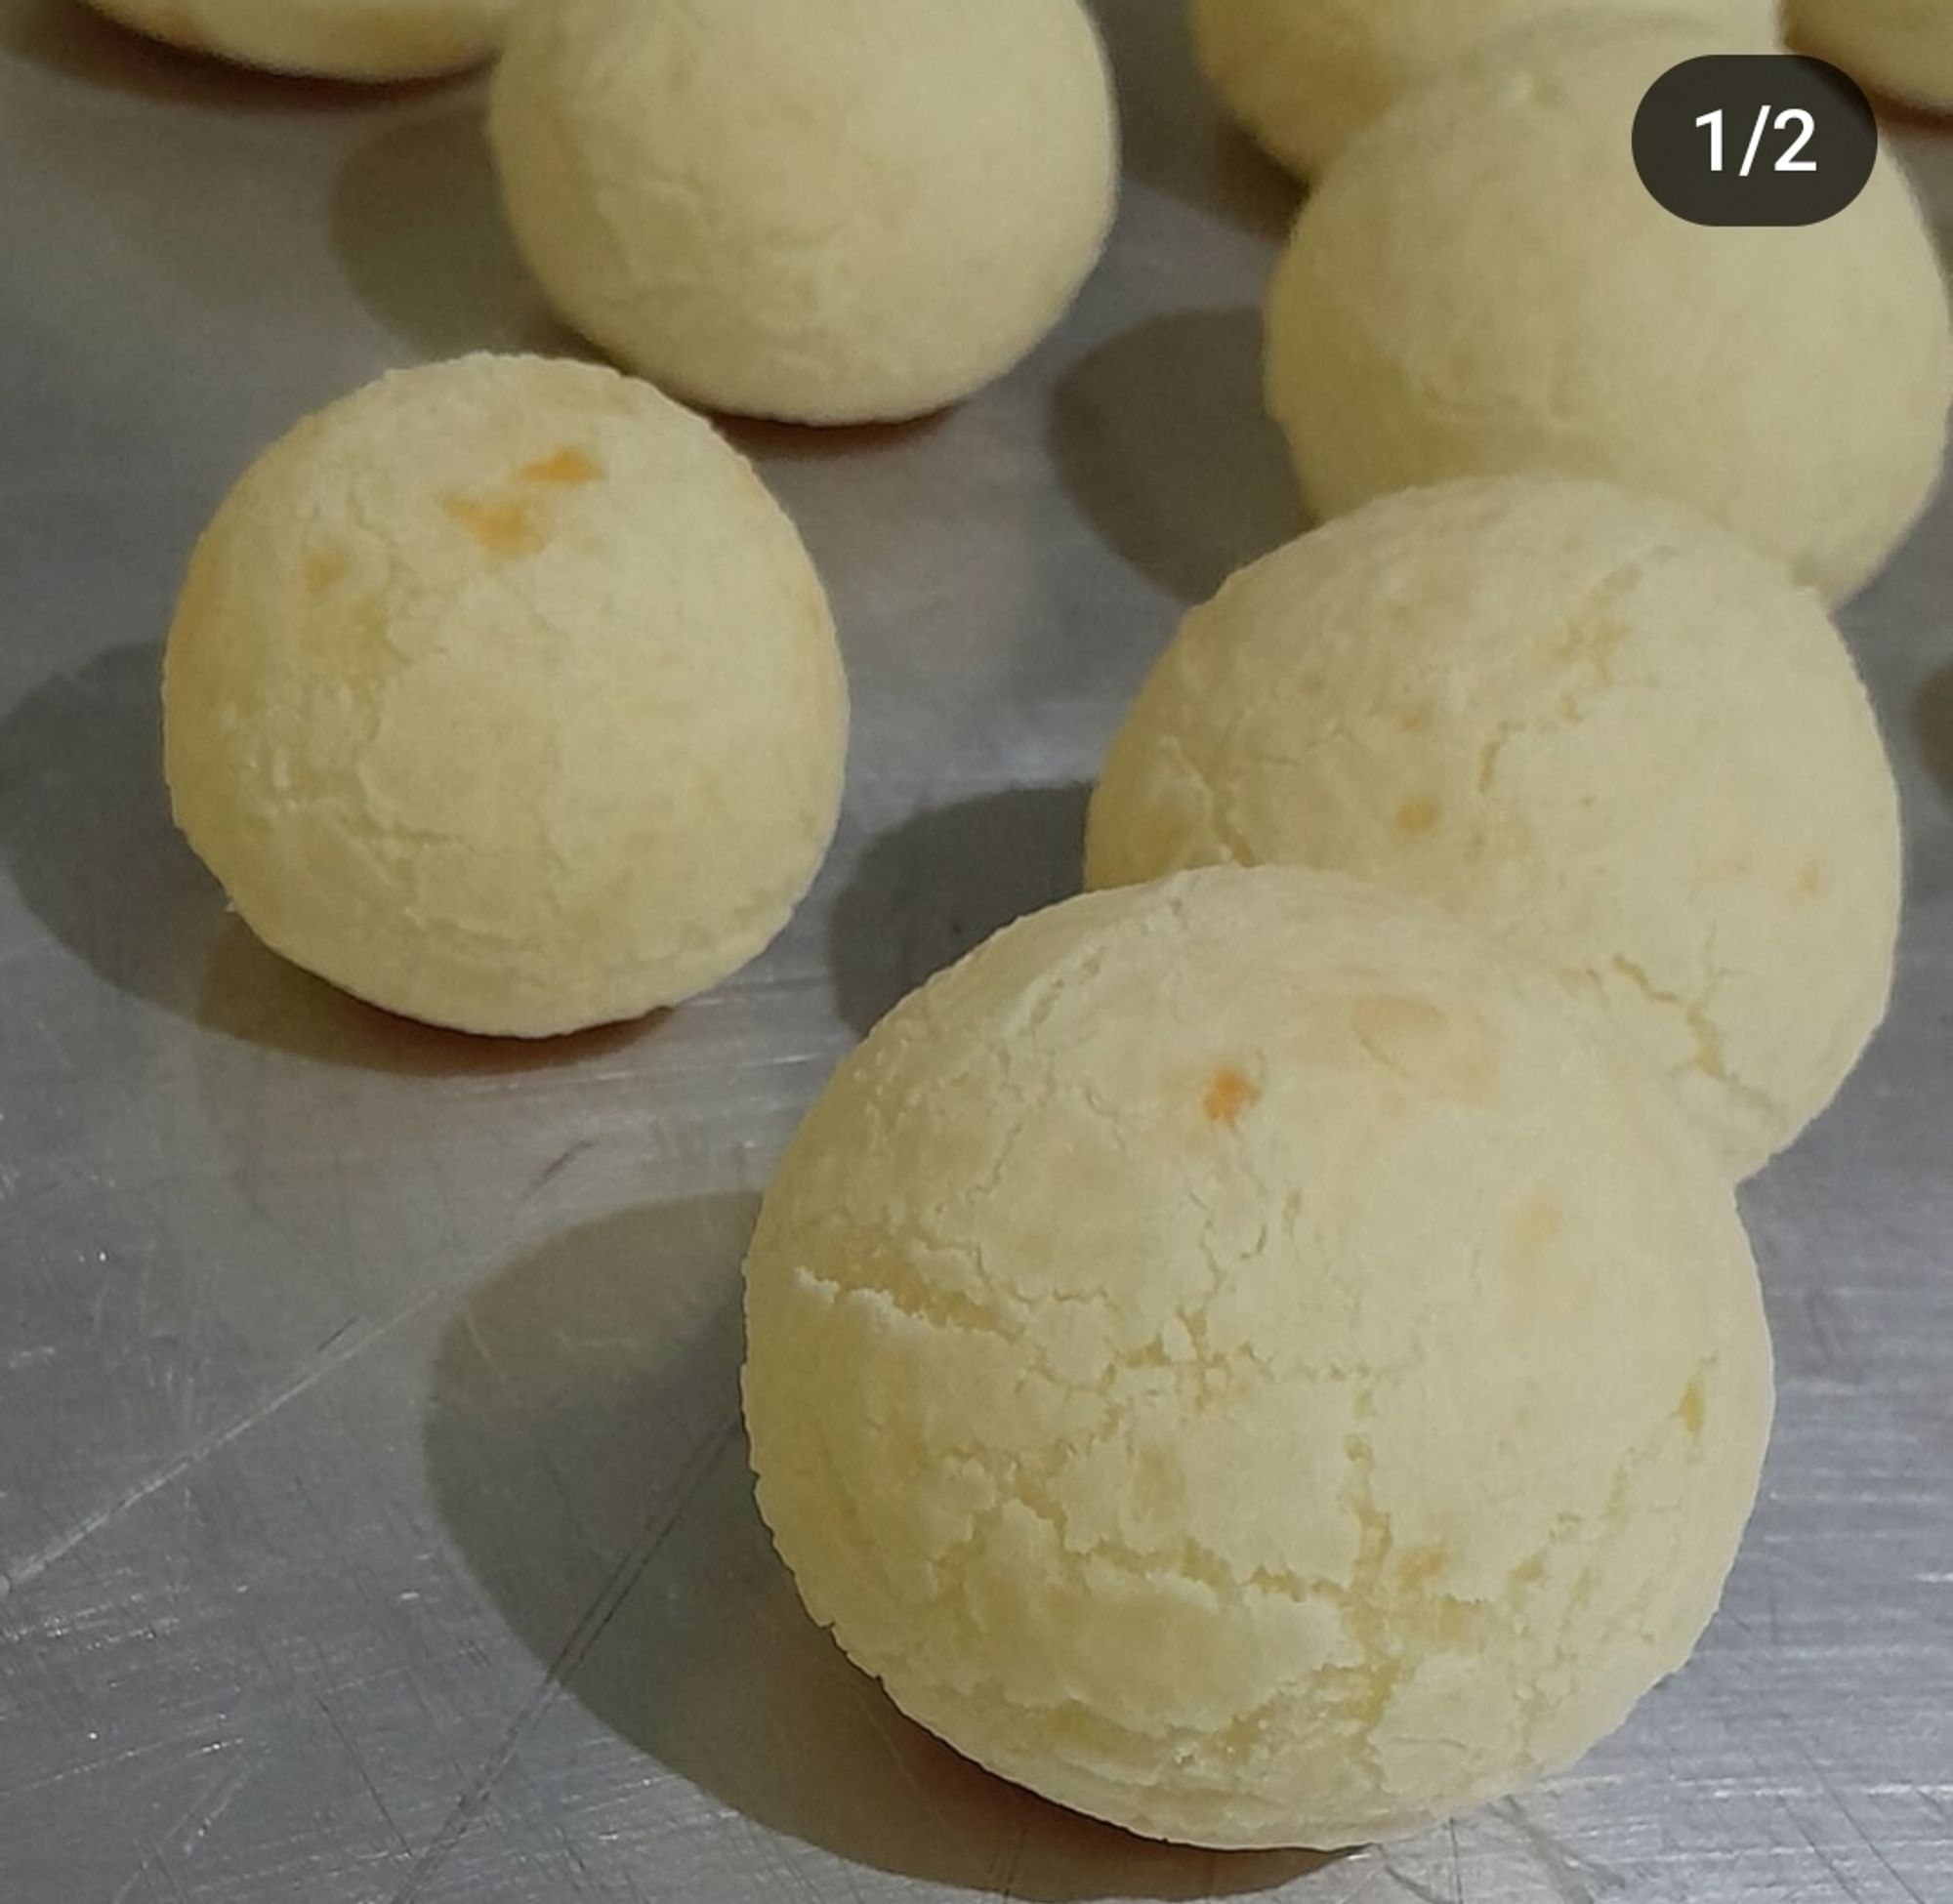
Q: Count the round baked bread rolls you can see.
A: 8